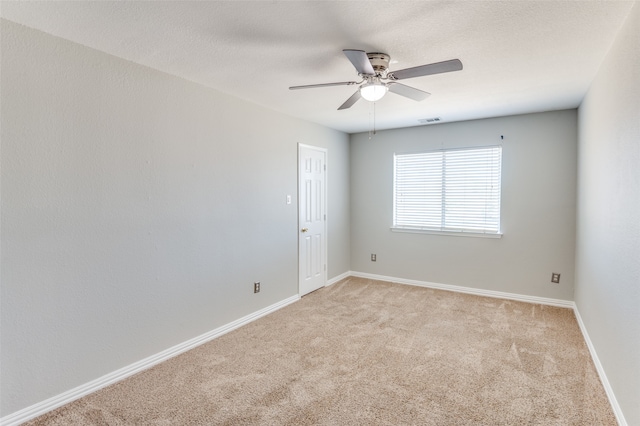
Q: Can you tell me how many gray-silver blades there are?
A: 5